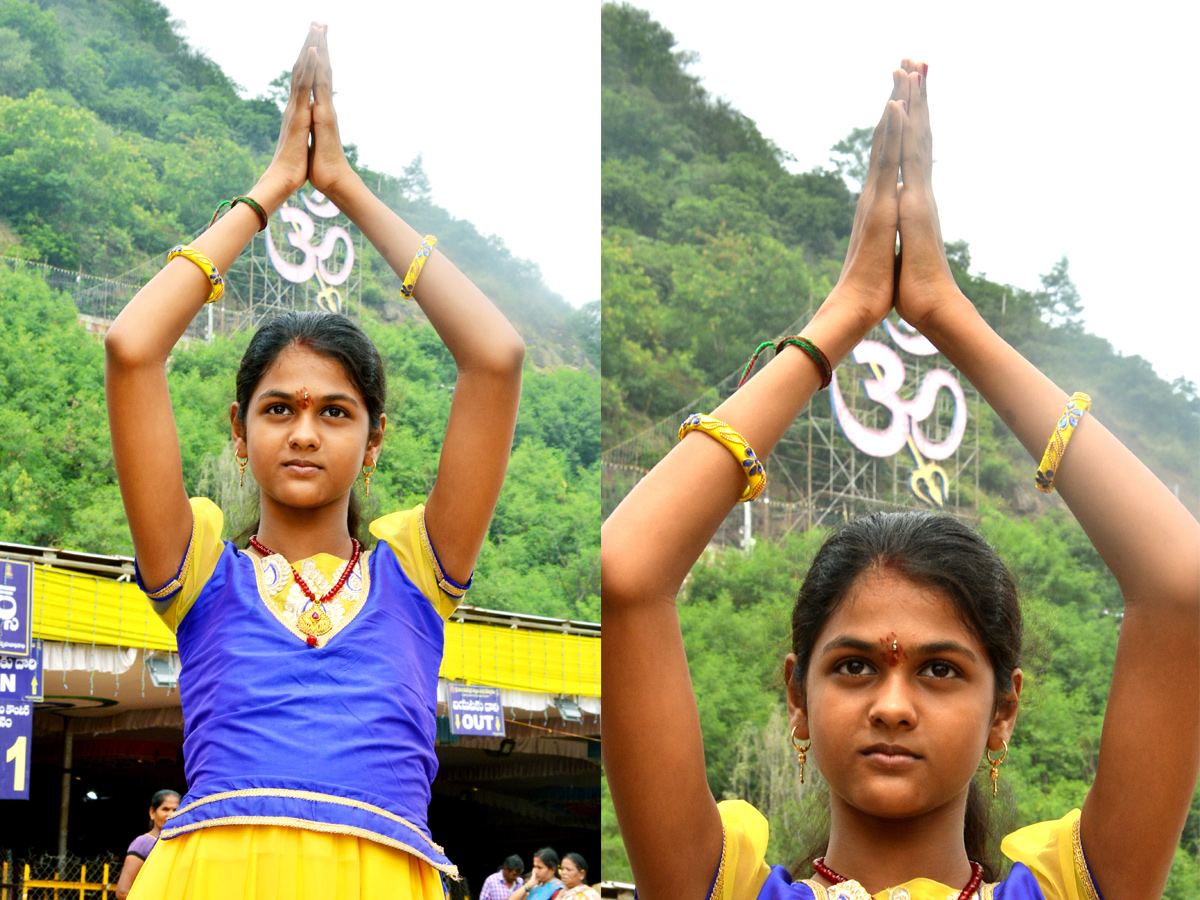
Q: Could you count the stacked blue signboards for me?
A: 3